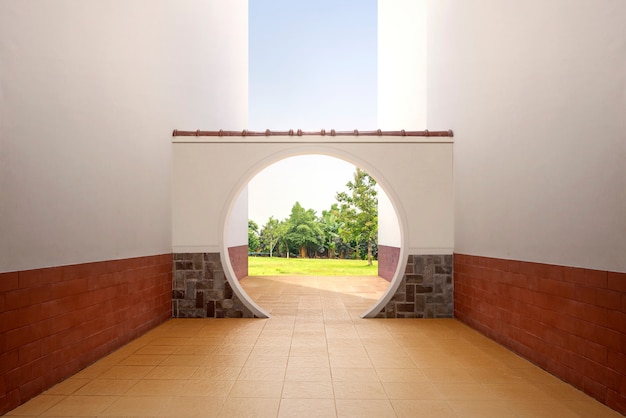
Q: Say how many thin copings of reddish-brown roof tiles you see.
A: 1